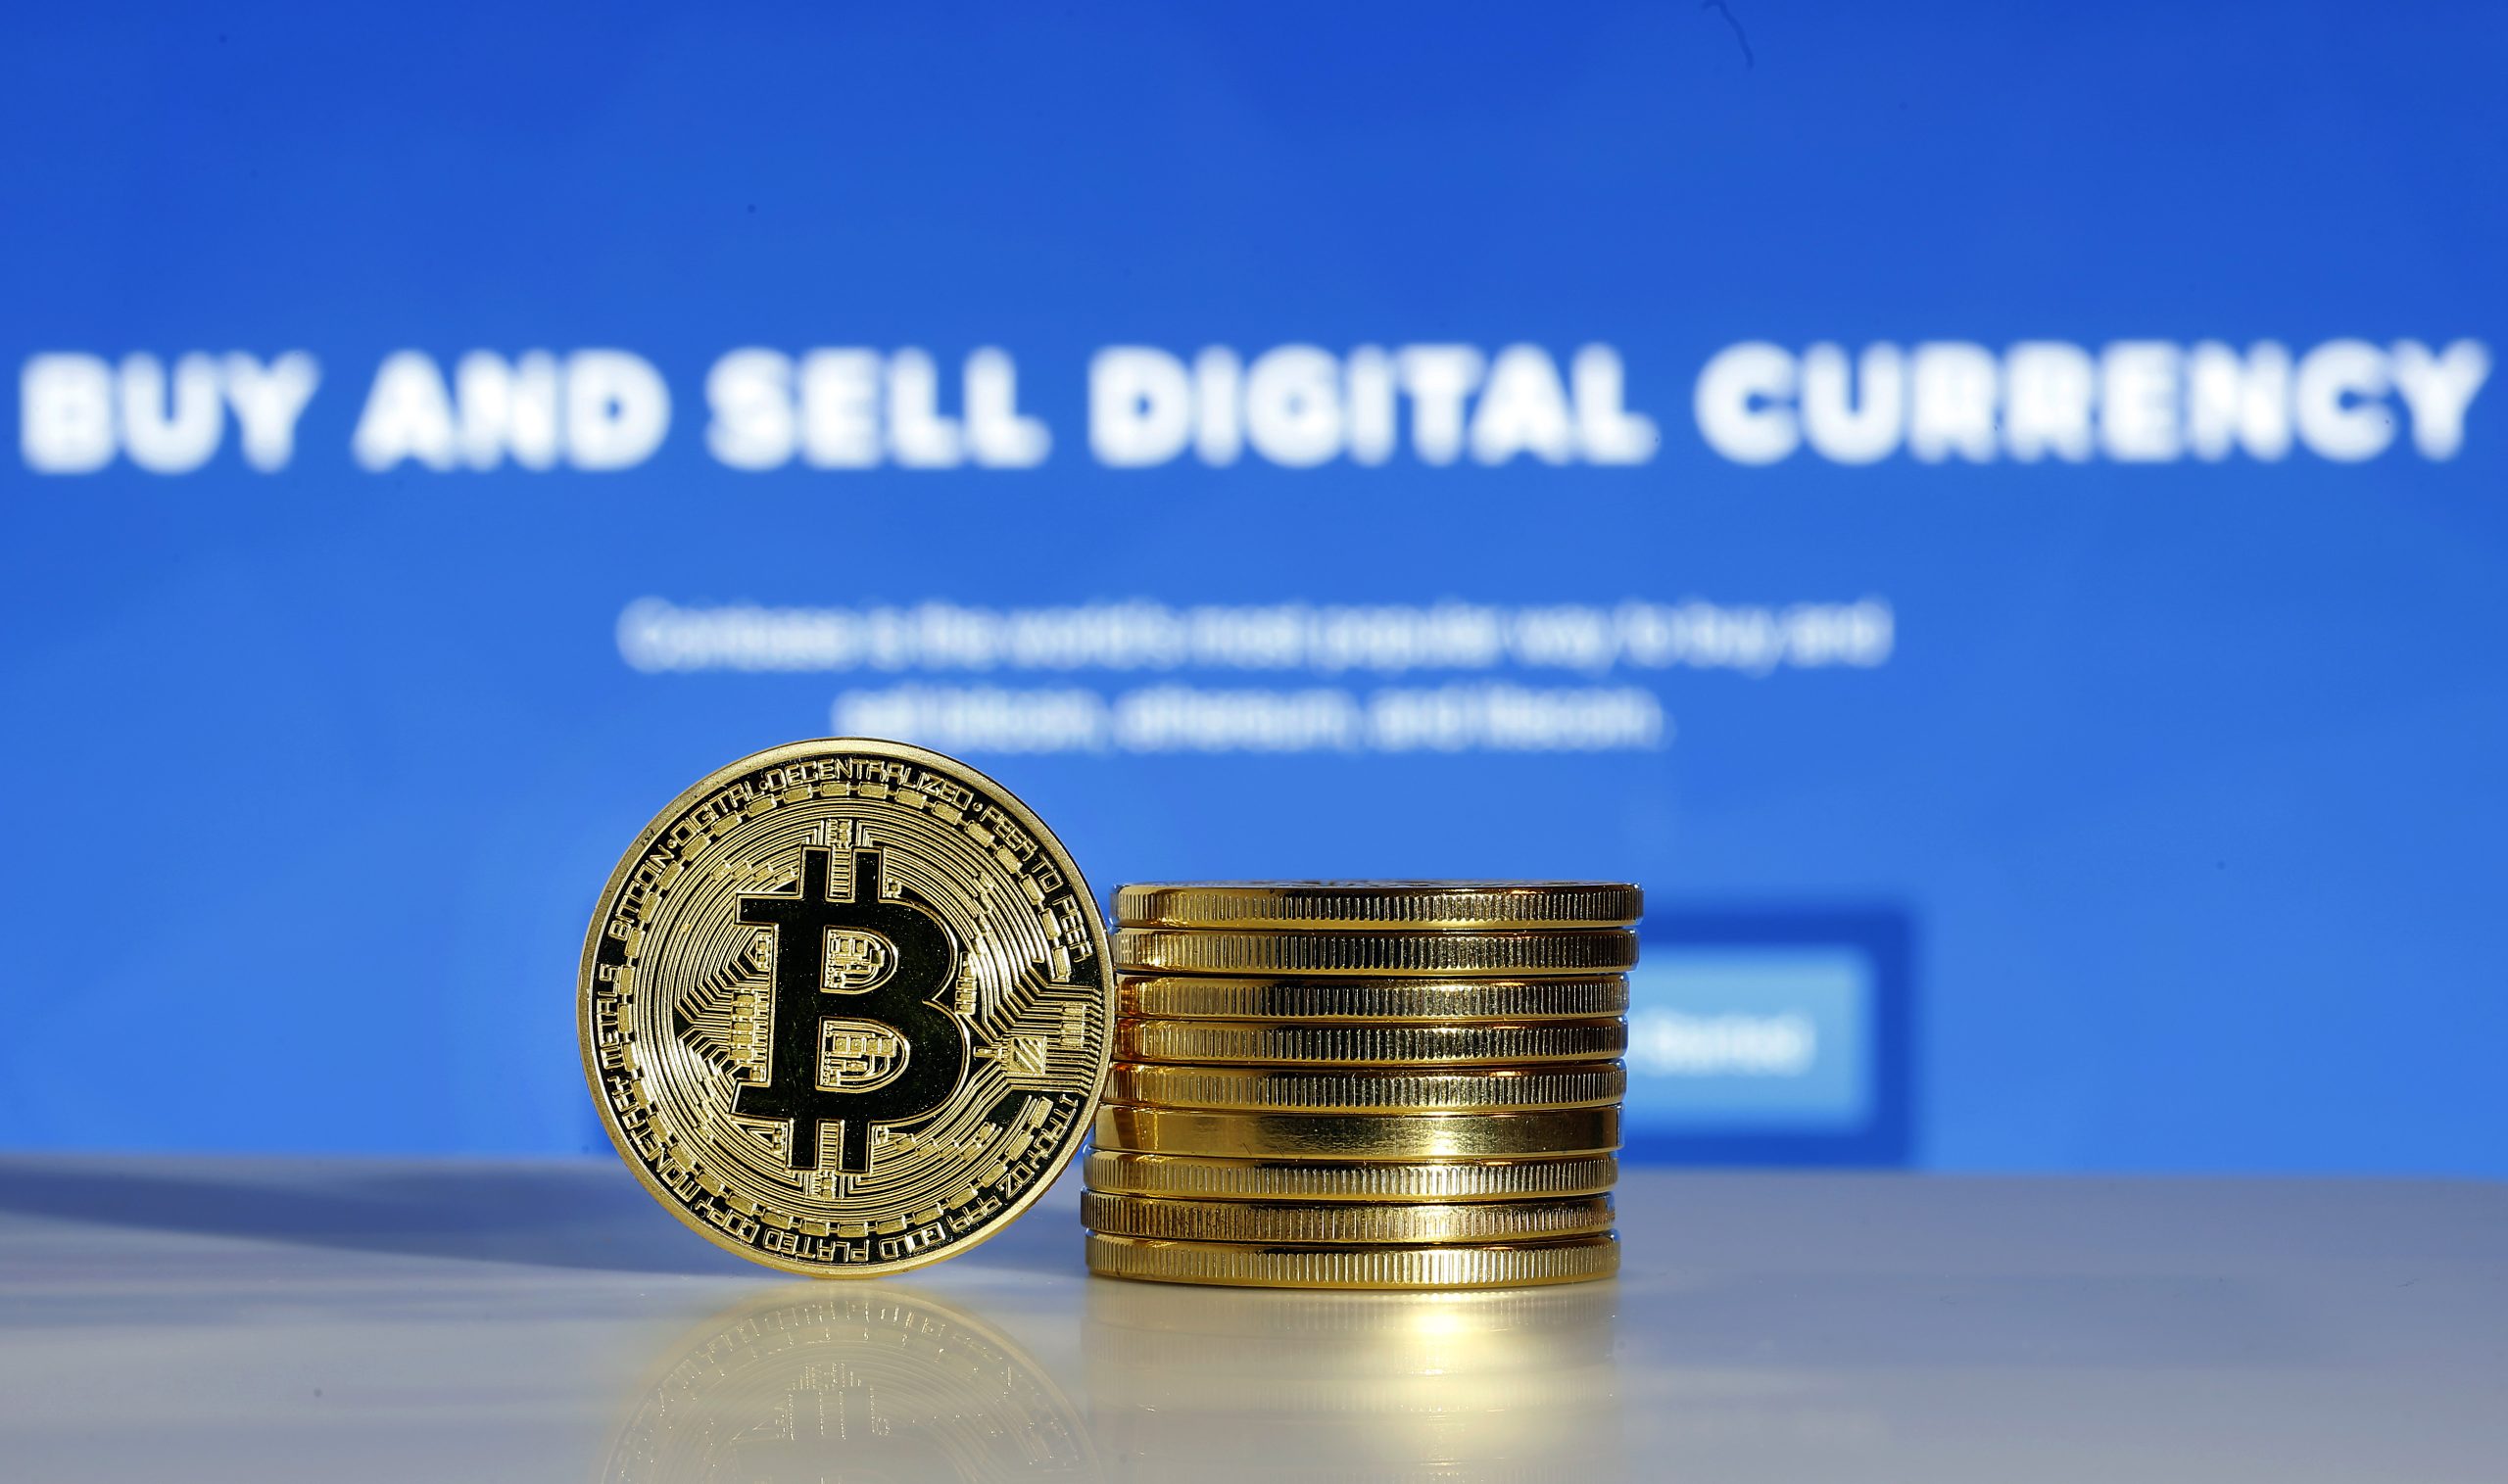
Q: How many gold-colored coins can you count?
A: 10